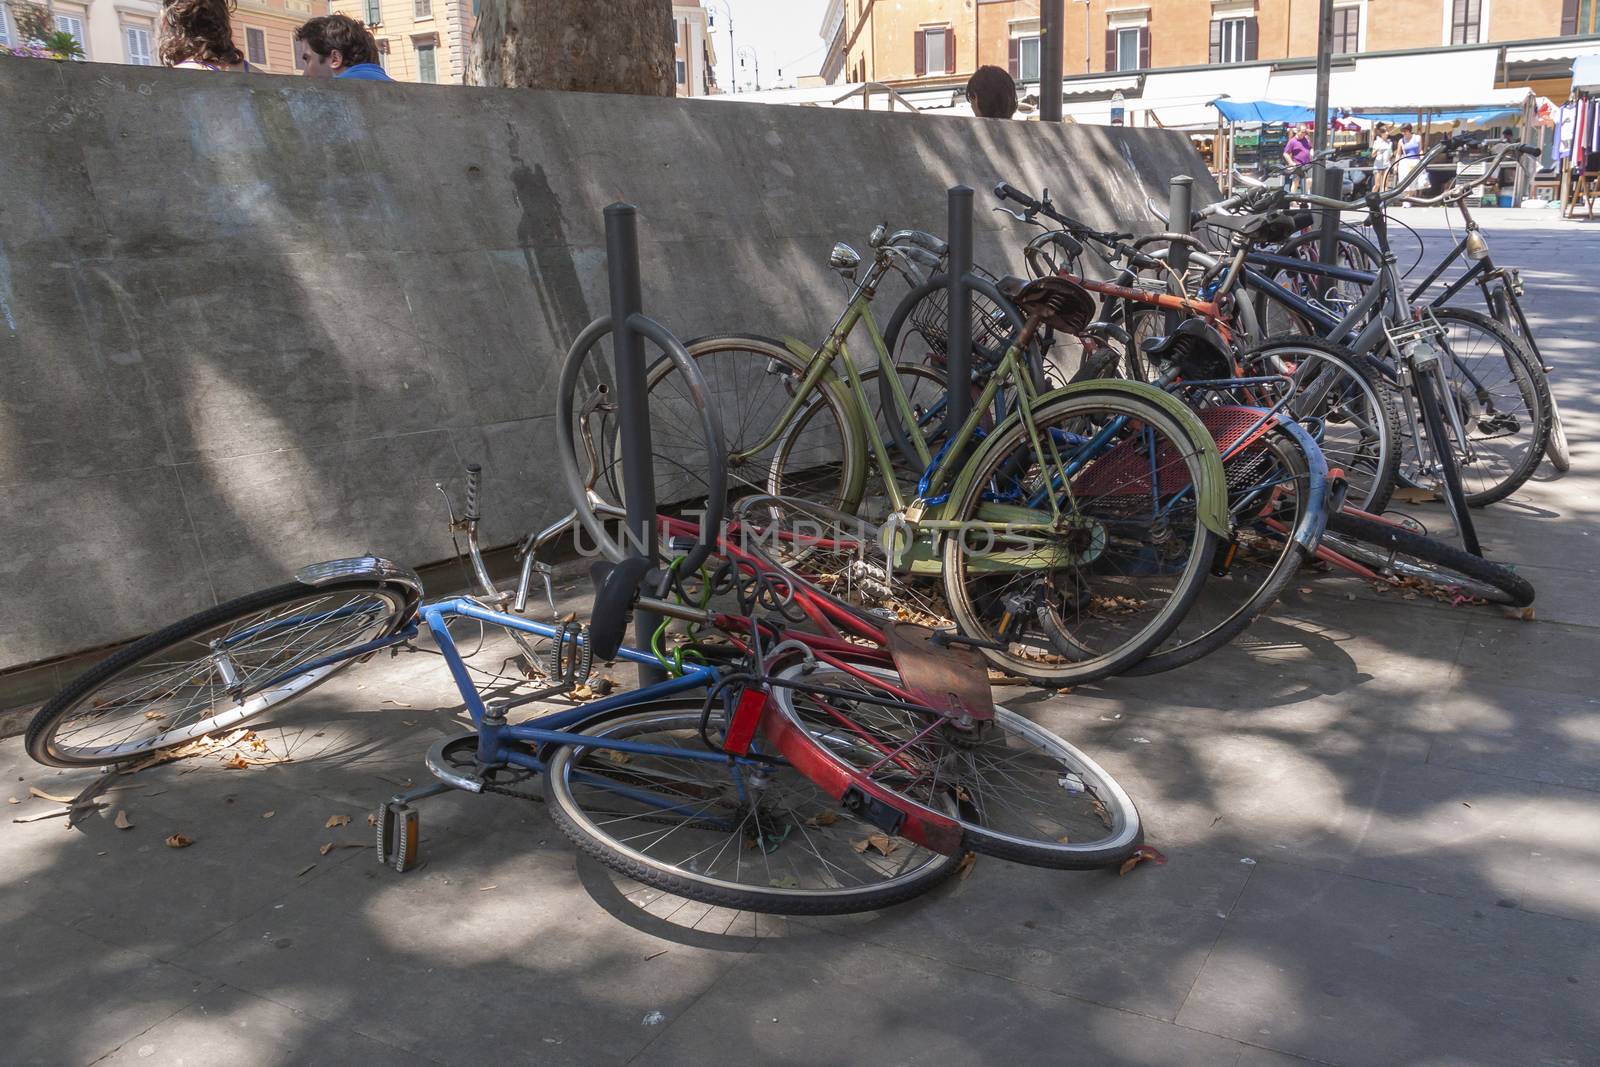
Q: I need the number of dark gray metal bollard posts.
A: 4